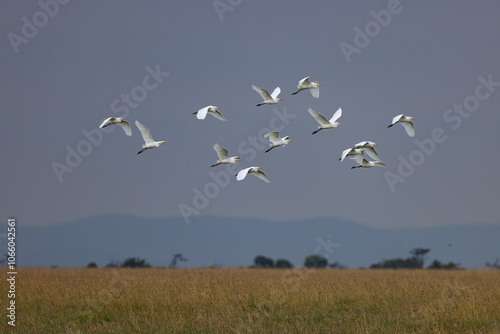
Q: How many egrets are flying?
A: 13